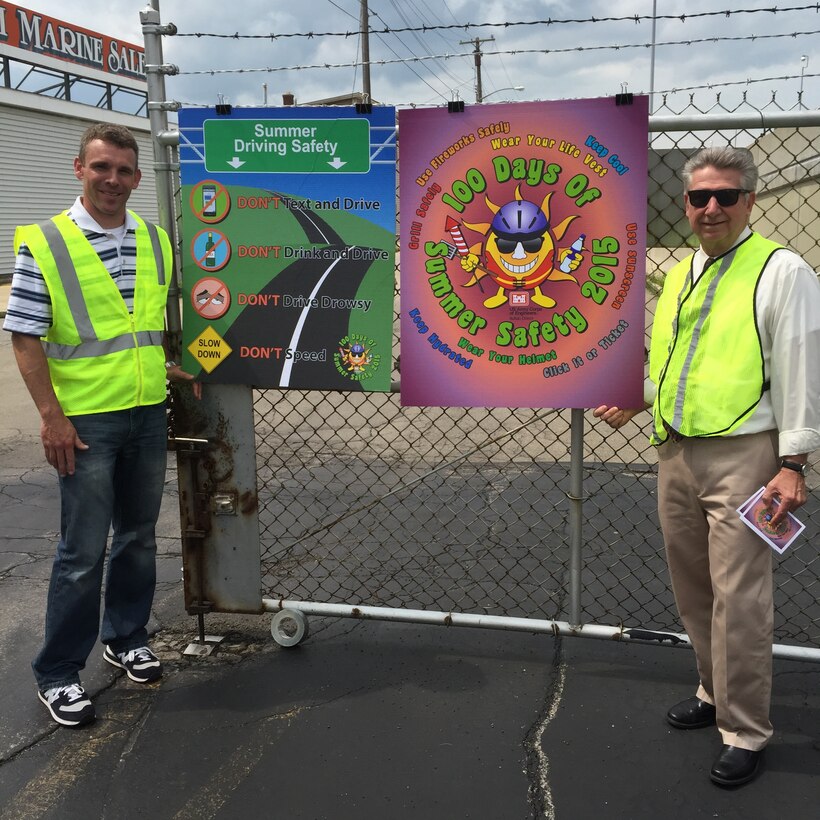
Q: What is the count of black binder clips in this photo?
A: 4